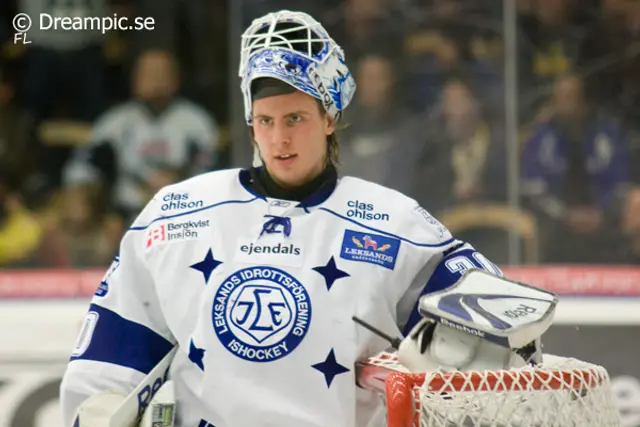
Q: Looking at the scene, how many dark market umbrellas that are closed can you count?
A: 0